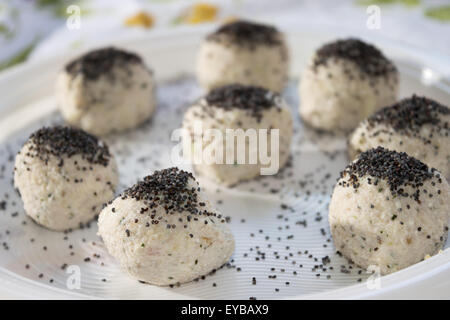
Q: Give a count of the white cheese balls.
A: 8